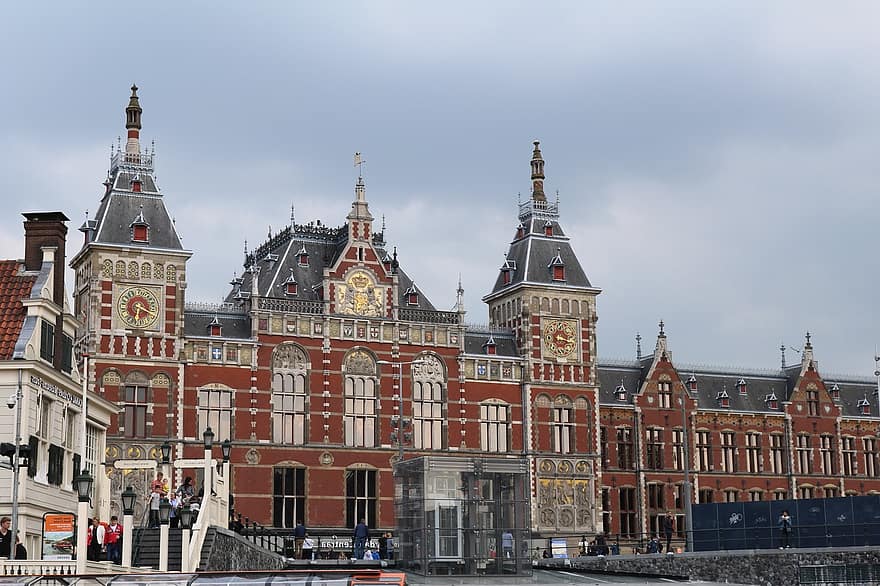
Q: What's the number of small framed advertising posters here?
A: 1